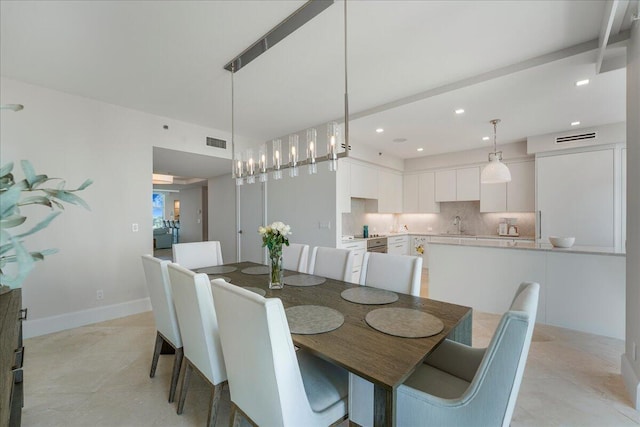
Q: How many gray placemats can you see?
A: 8